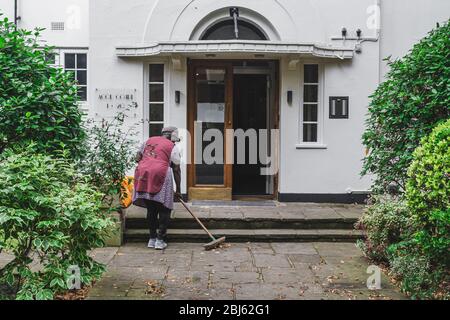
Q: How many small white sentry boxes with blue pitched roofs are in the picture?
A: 0